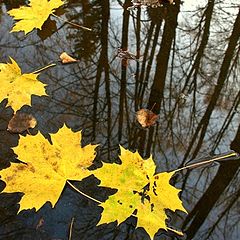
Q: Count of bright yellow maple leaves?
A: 4